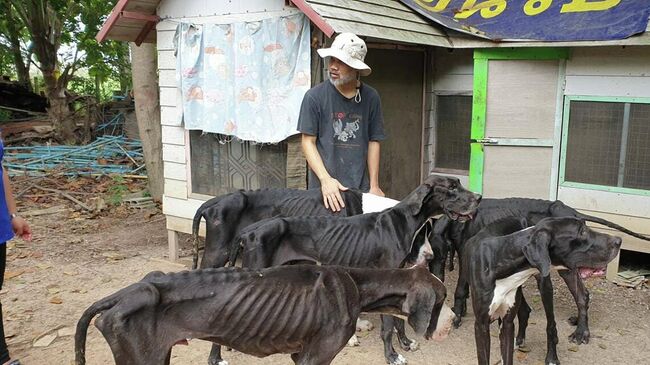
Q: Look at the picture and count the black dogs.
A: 5